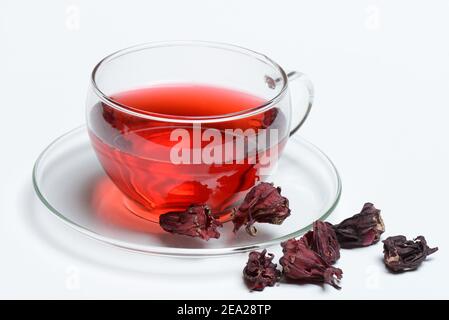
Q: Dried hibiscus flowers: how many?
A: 7